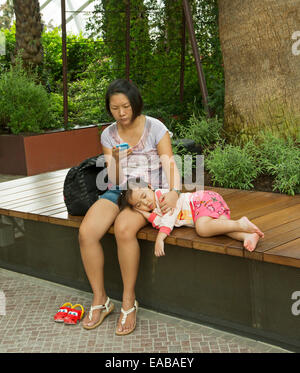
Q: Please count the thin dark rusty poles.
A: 4